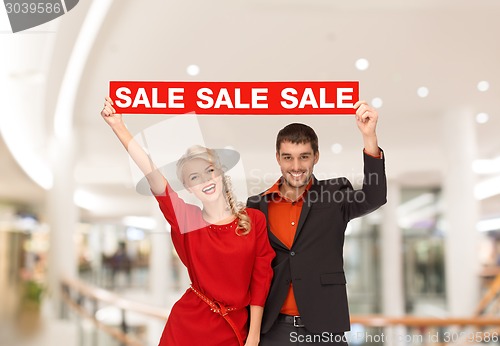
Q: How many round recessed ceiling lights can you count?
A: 7